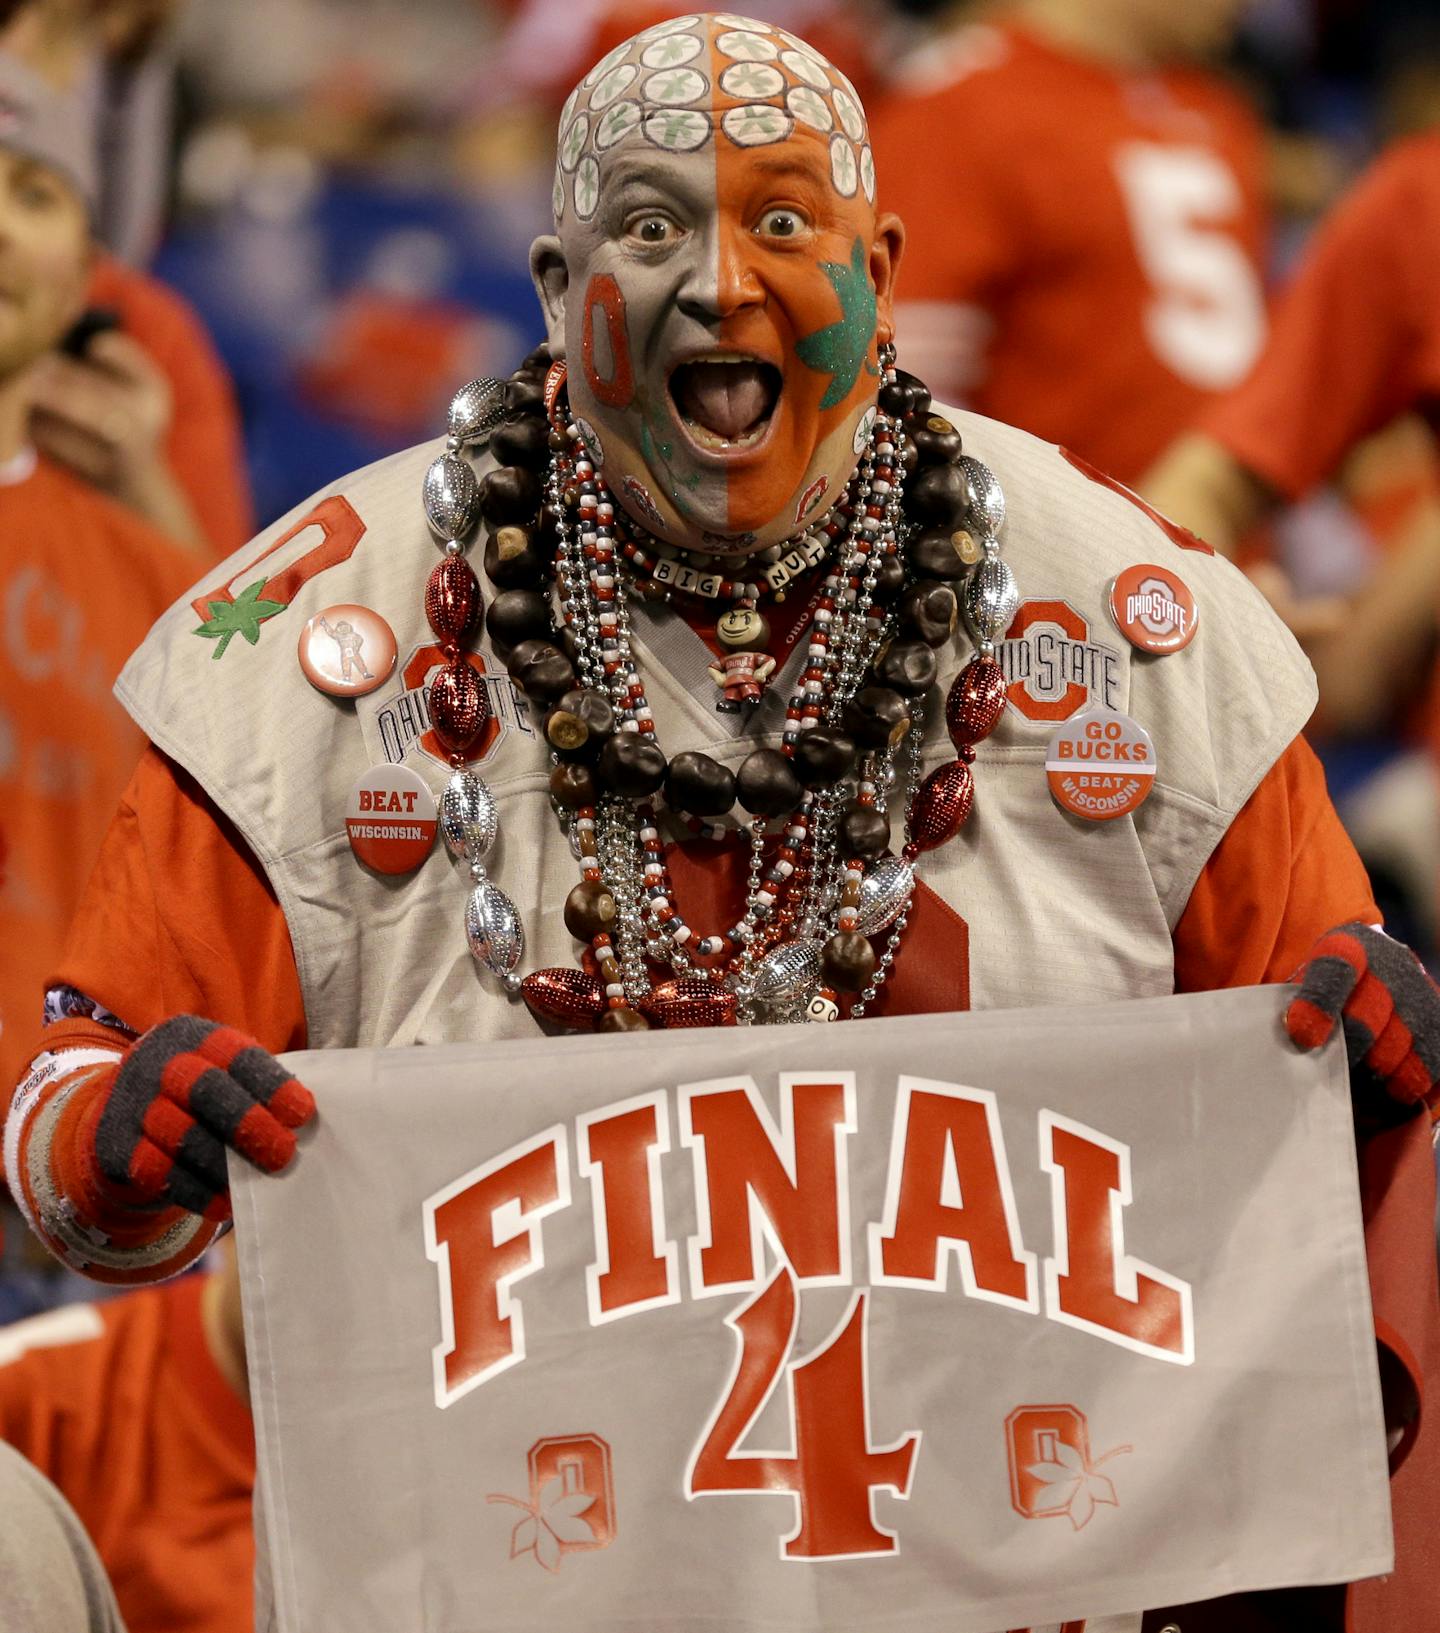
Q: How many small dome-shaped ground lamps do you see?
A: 0